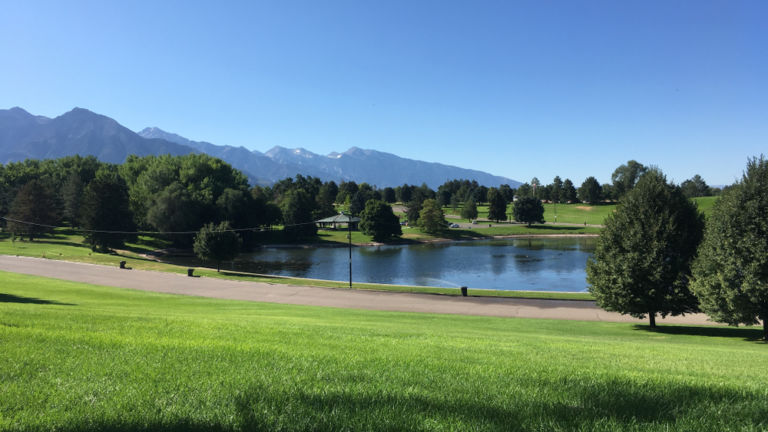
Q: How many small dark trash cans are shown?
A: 3